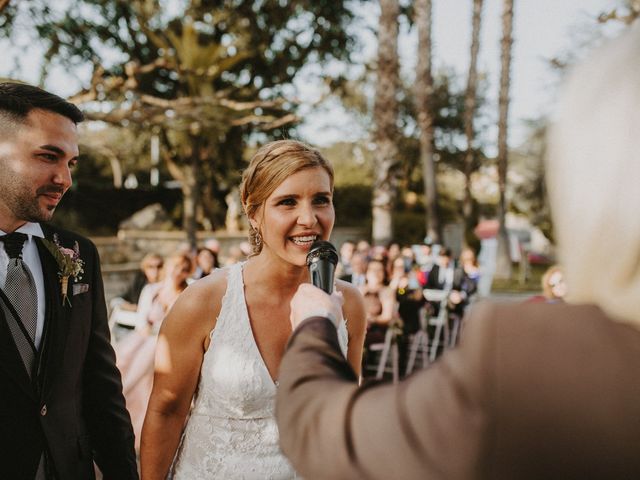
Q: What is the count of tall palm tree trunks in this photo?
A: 4